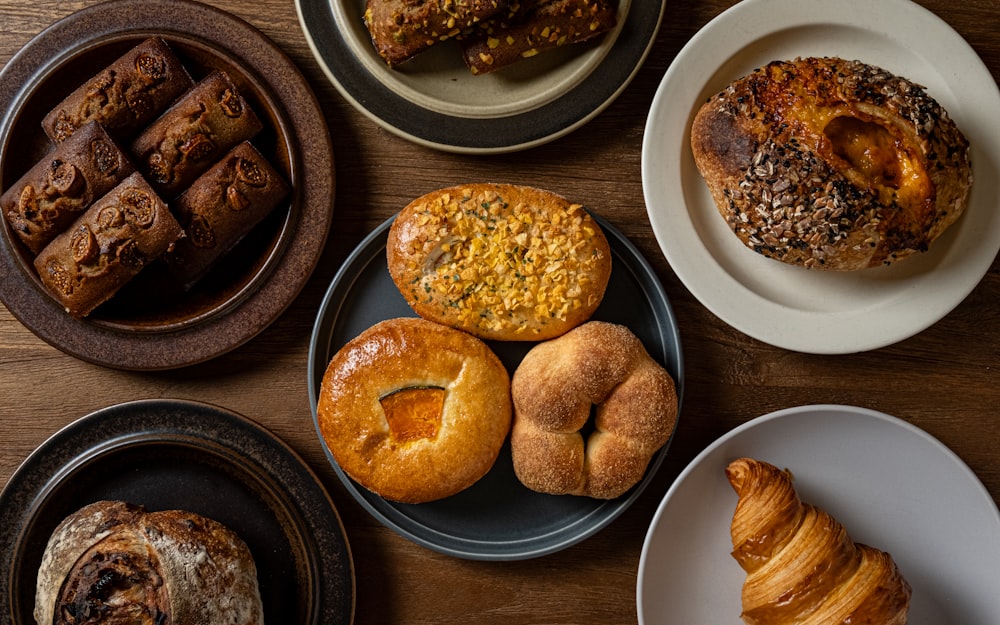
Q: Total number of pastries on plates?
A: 13